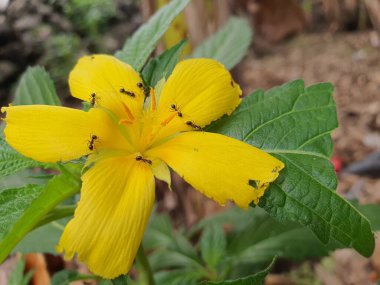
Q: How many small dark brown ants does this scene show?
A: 7